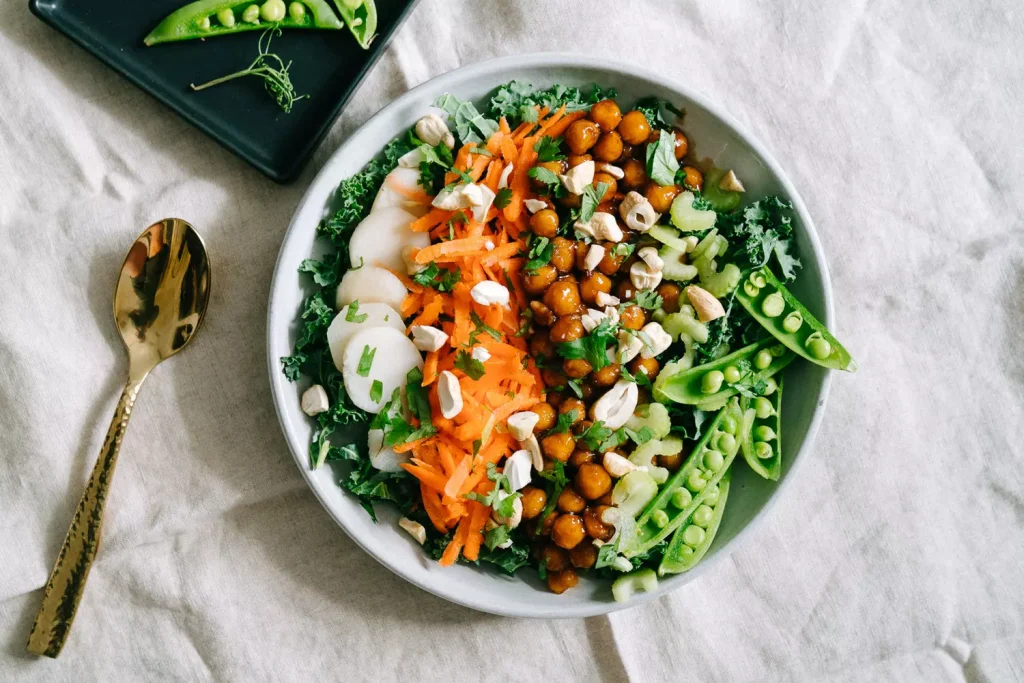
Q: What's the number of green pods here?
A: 7